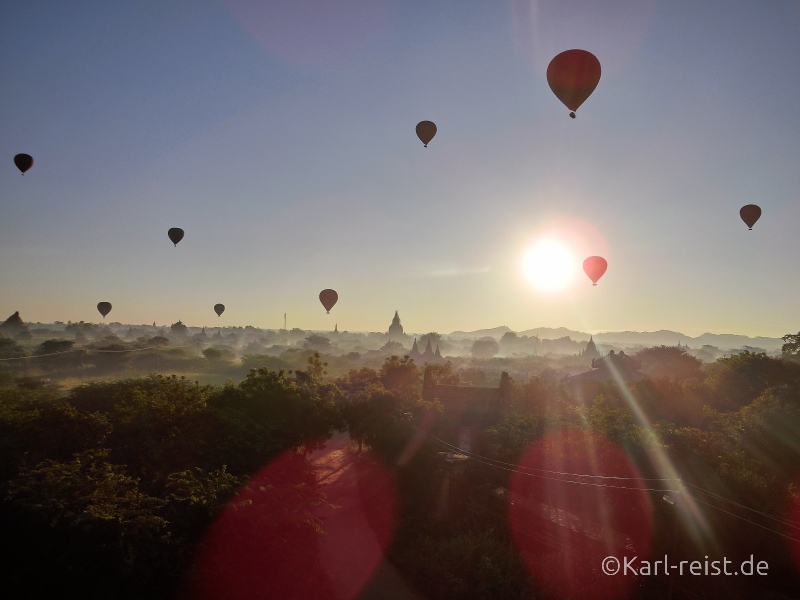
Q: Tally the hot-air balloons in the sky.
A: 9